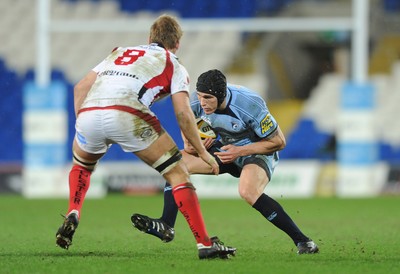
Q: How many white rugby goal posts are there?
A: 2